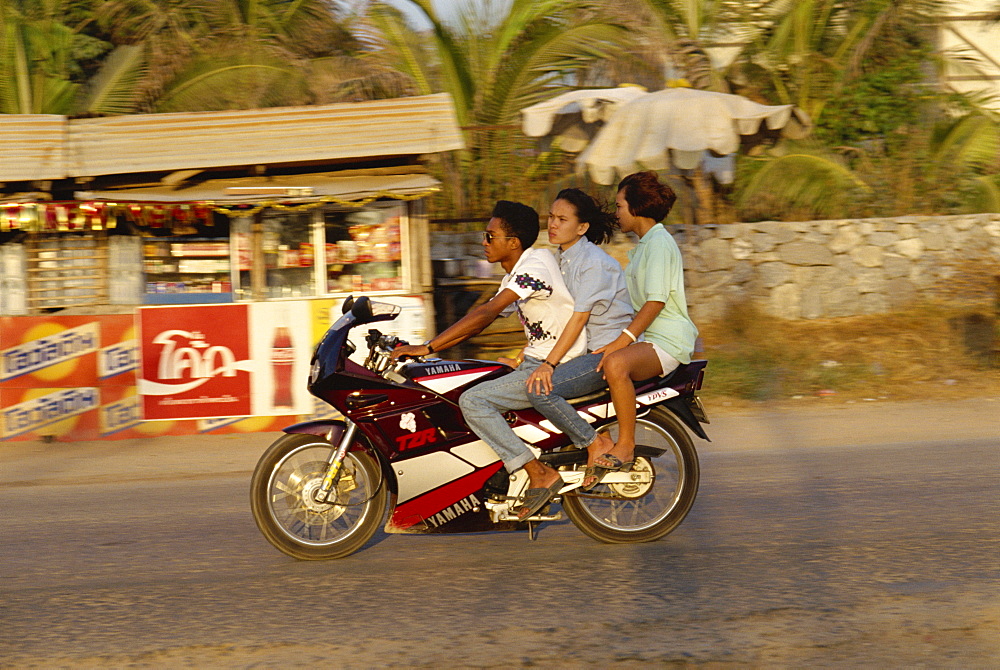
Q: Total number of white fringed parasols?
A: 2